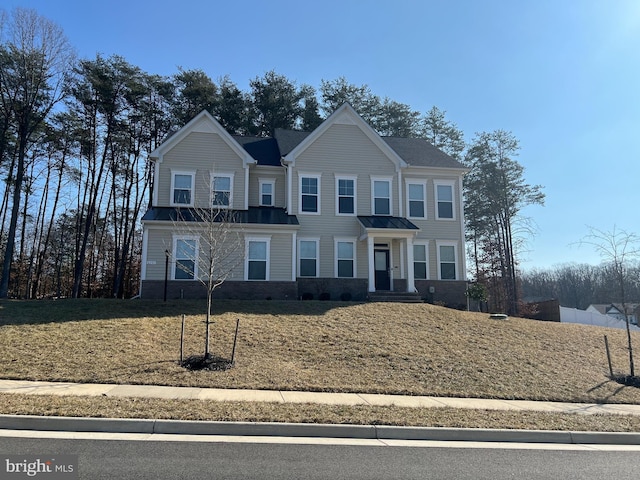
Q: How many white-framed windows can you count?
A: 14